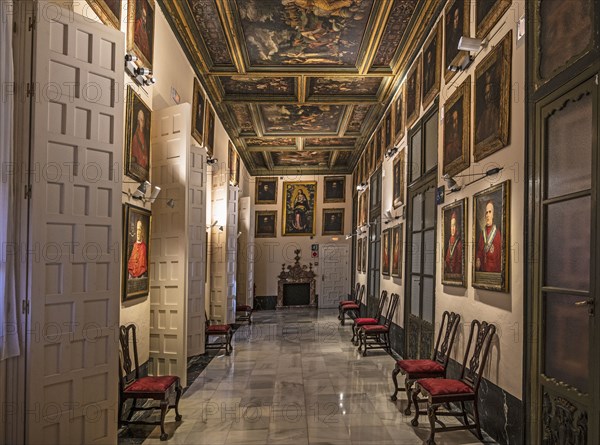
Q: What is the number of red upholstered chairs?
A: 9